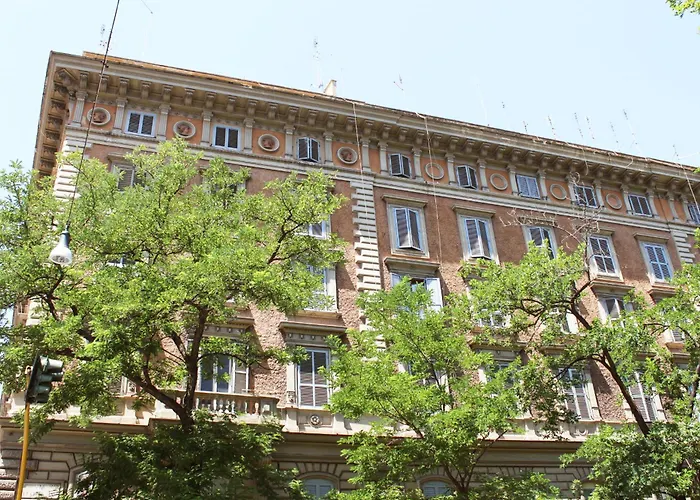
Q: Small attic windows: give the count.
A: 9